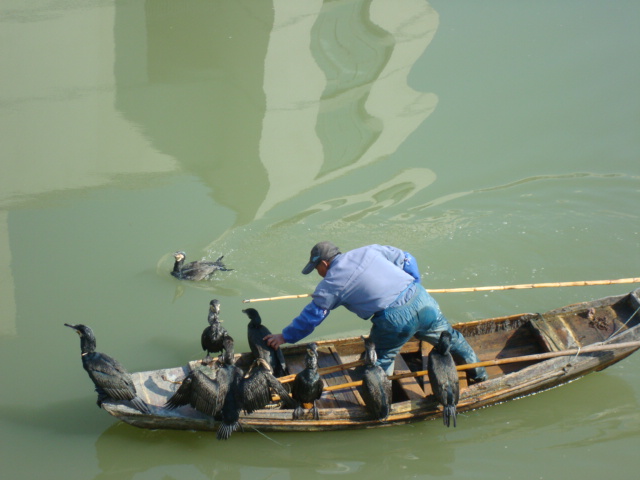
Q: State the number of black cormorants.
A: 8